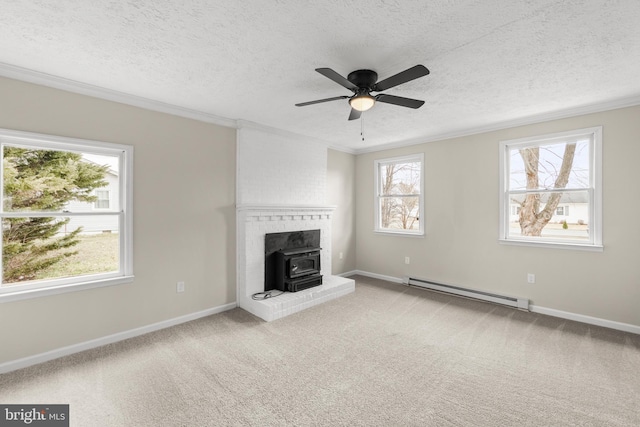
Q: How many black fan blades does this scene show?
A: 5